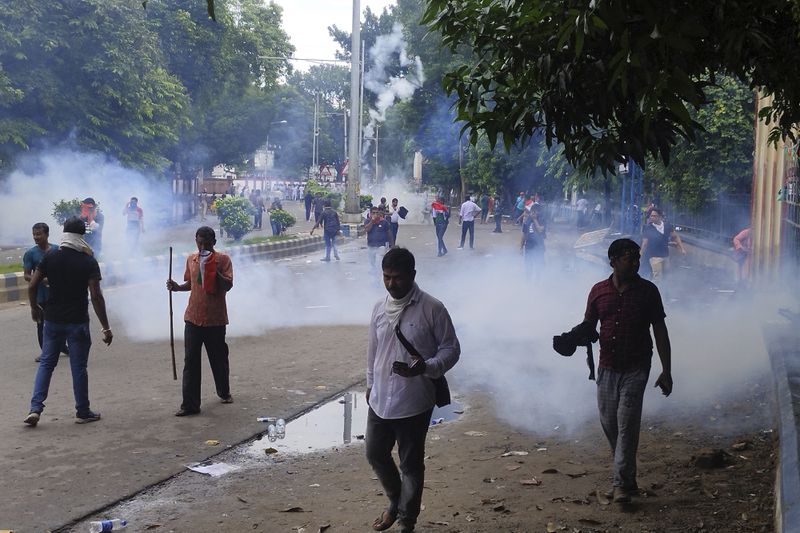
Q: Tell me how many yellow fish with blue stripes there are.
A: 0